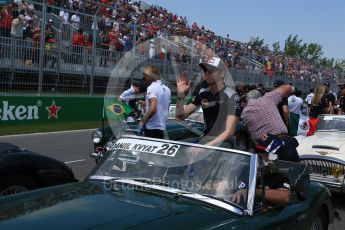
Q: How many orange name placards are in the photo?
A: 0